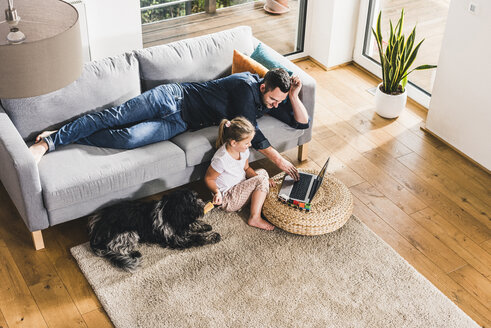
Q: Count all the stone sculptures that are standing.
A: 0